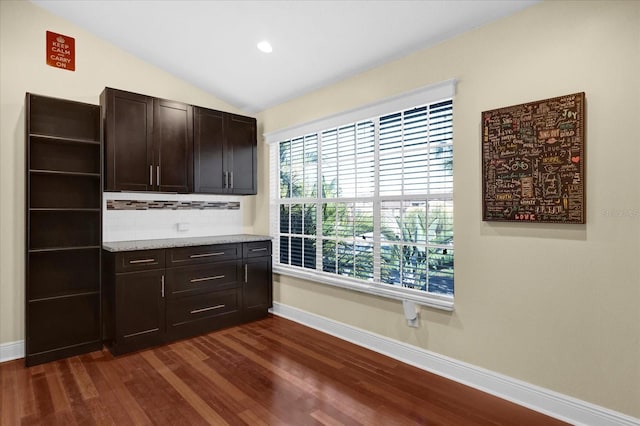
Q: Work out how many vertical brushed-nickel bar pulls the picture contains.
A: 6